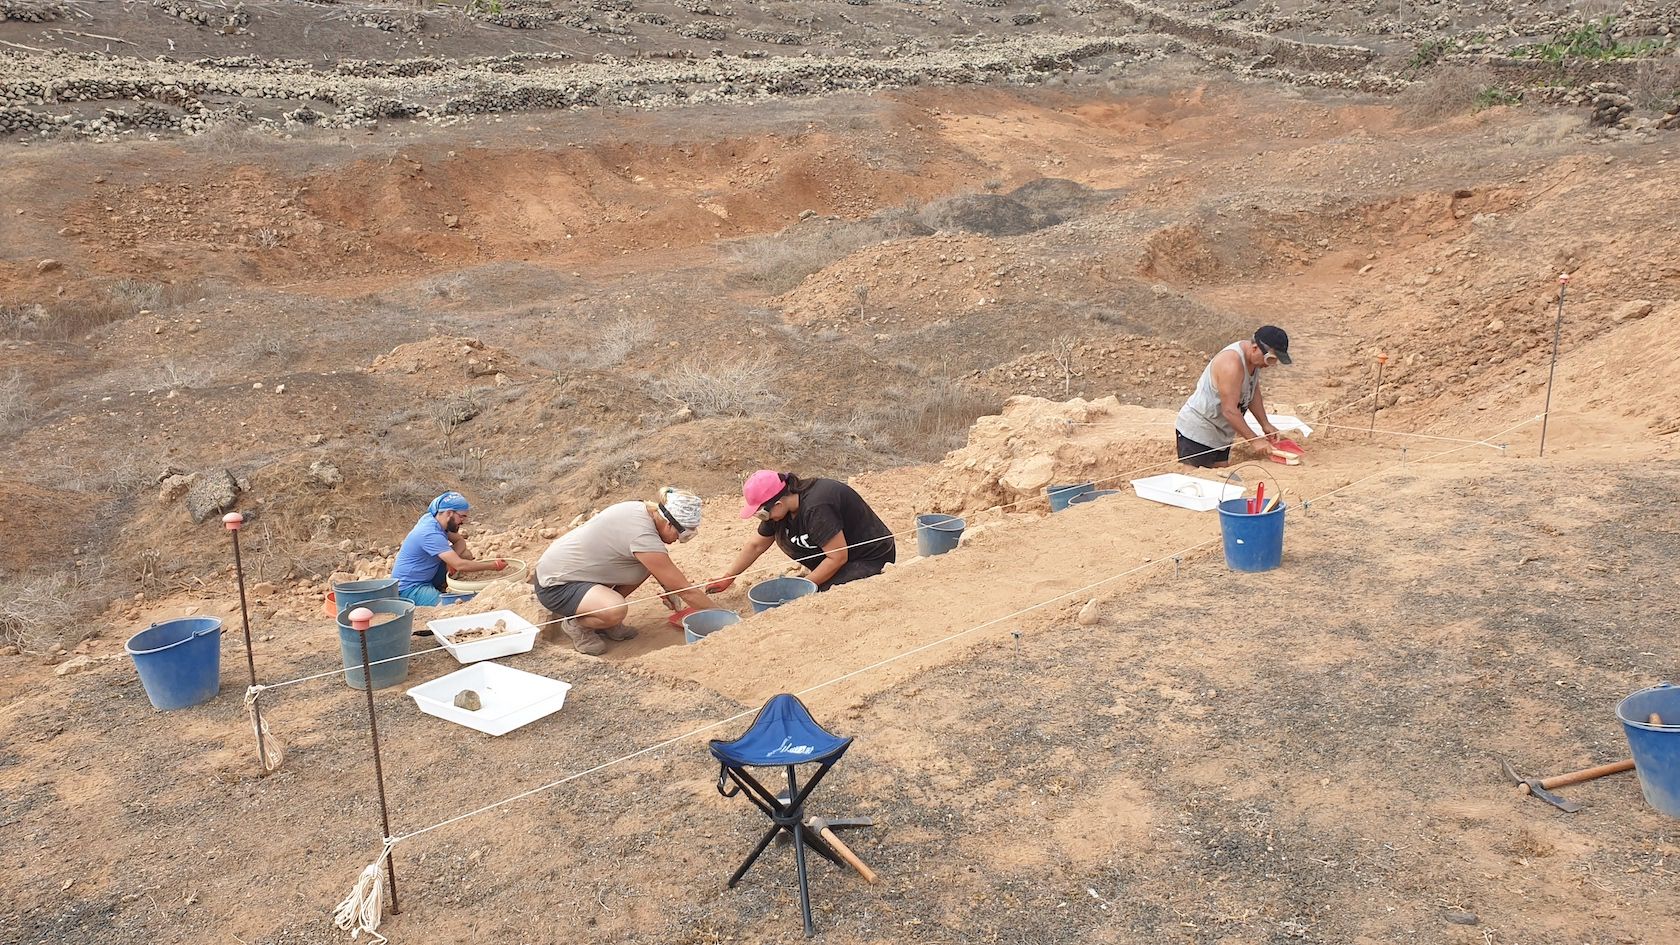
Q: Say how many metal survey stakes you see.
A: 4